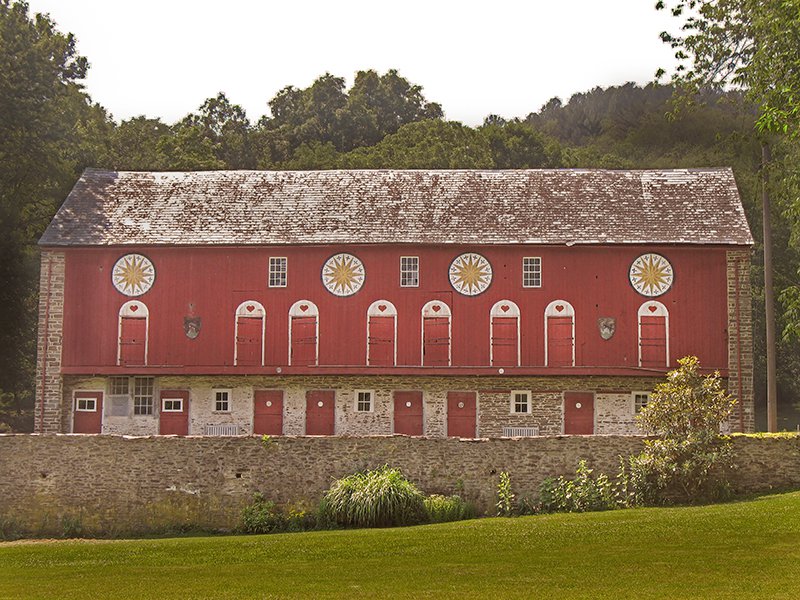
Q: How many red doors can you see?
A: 15